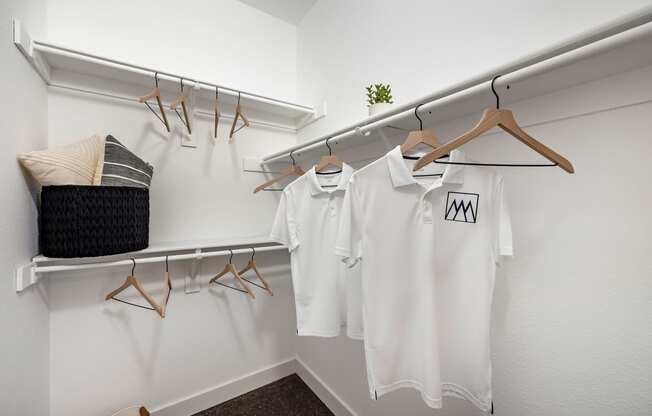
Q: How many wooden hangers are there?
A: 12